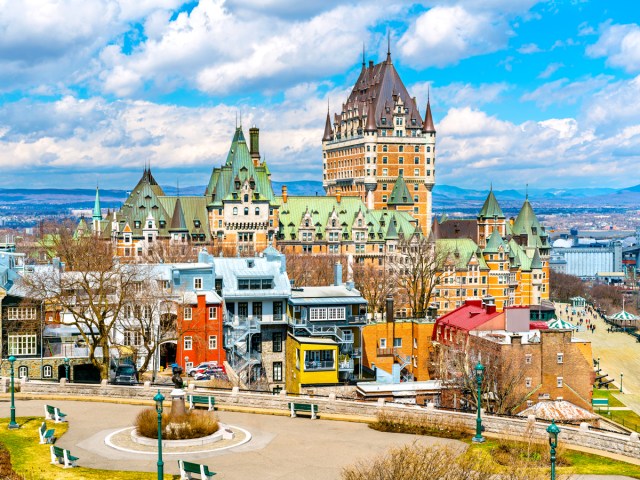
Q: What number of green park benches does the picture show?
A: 6